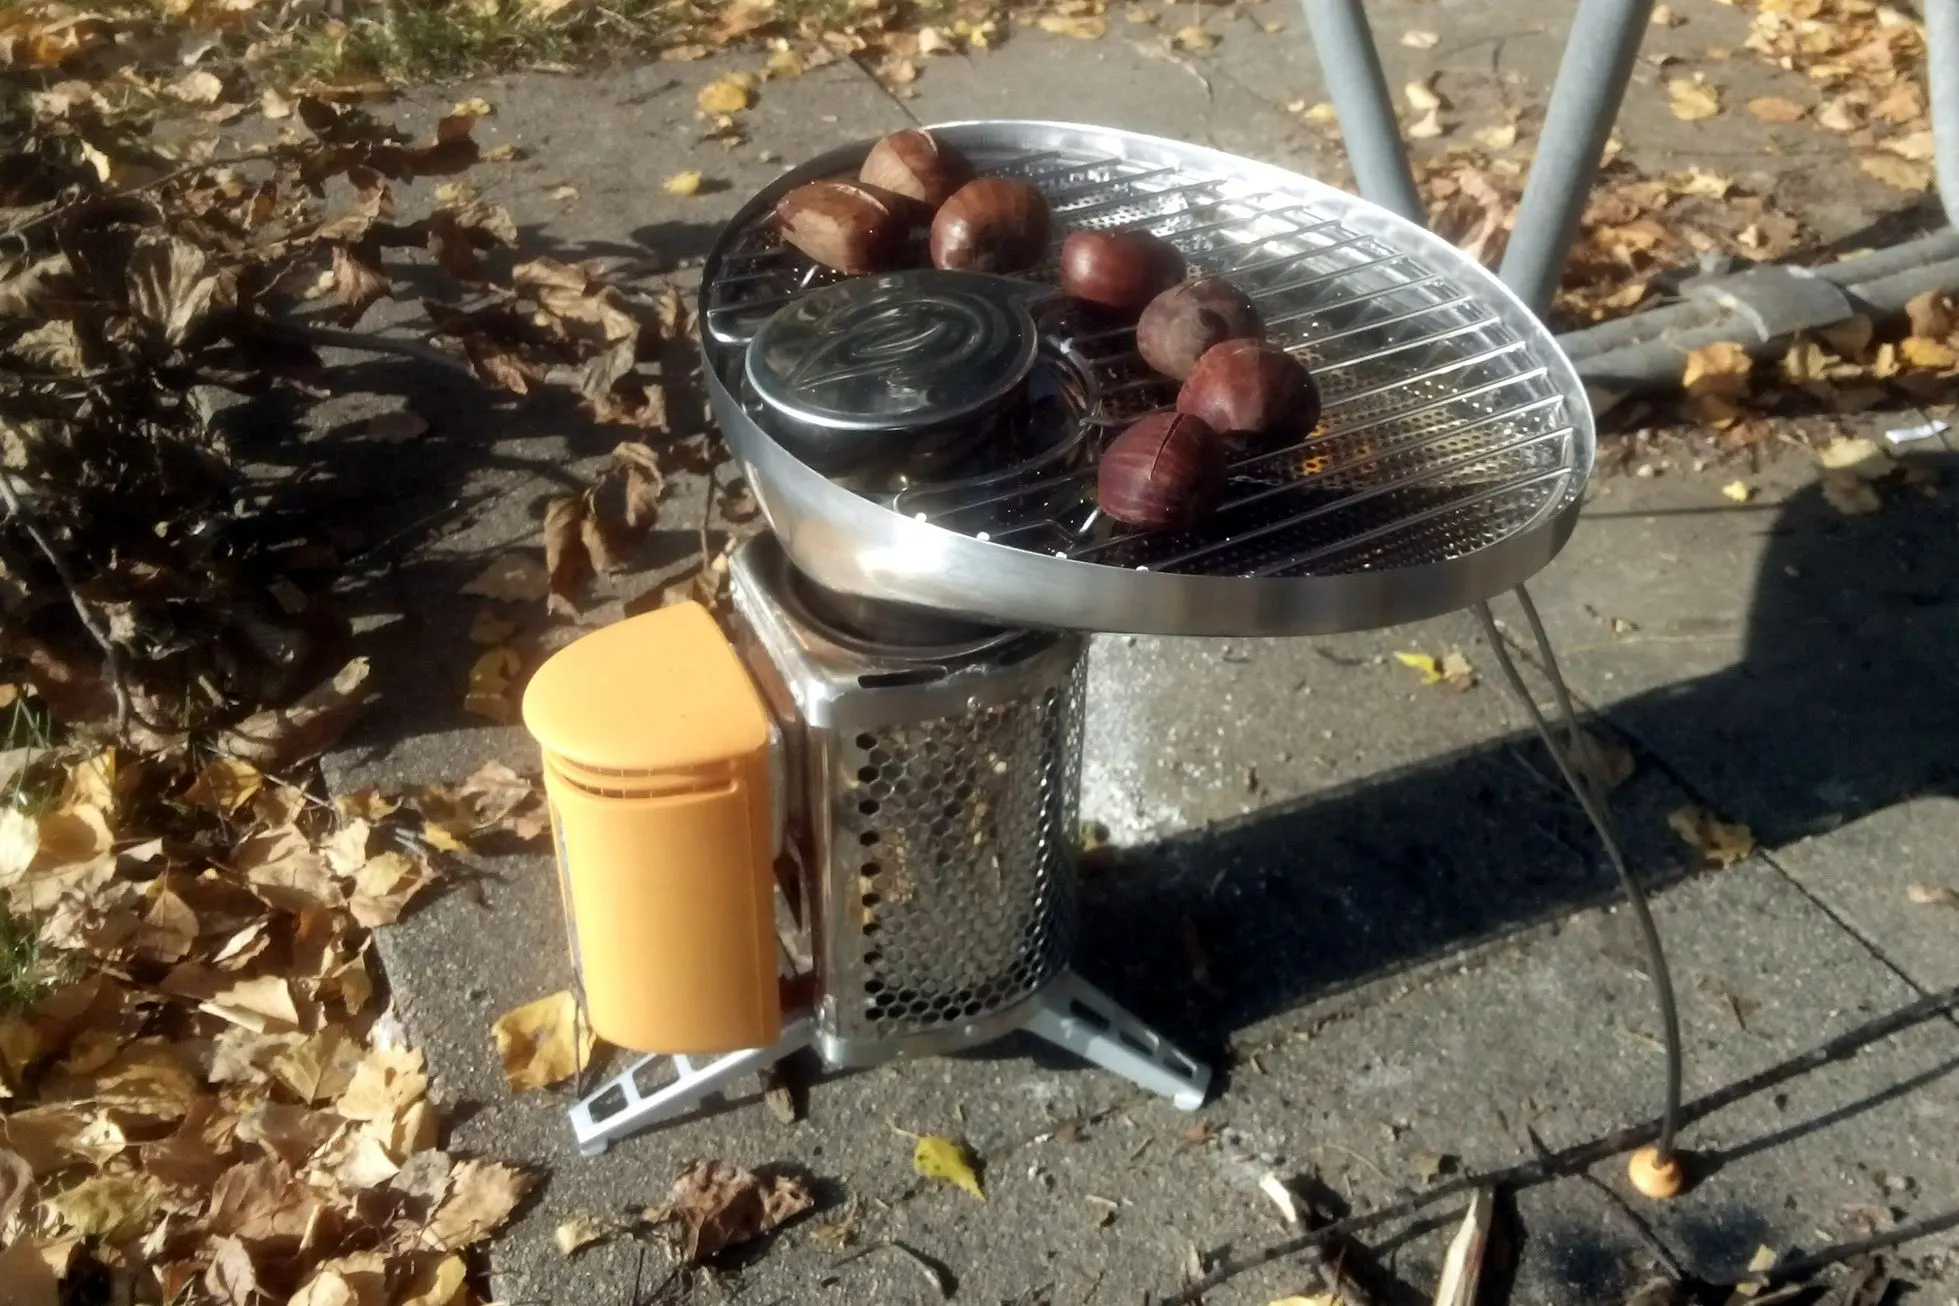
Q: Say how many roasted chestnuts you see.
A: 7